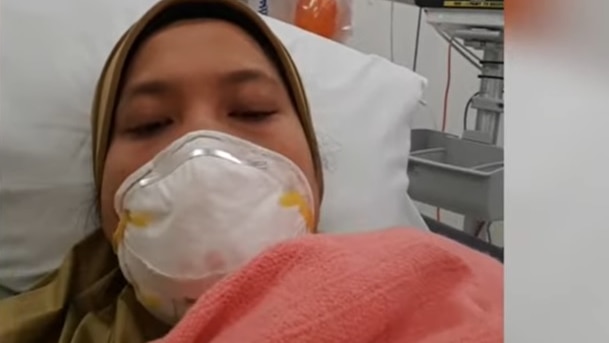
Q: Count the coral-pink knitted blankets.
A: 1